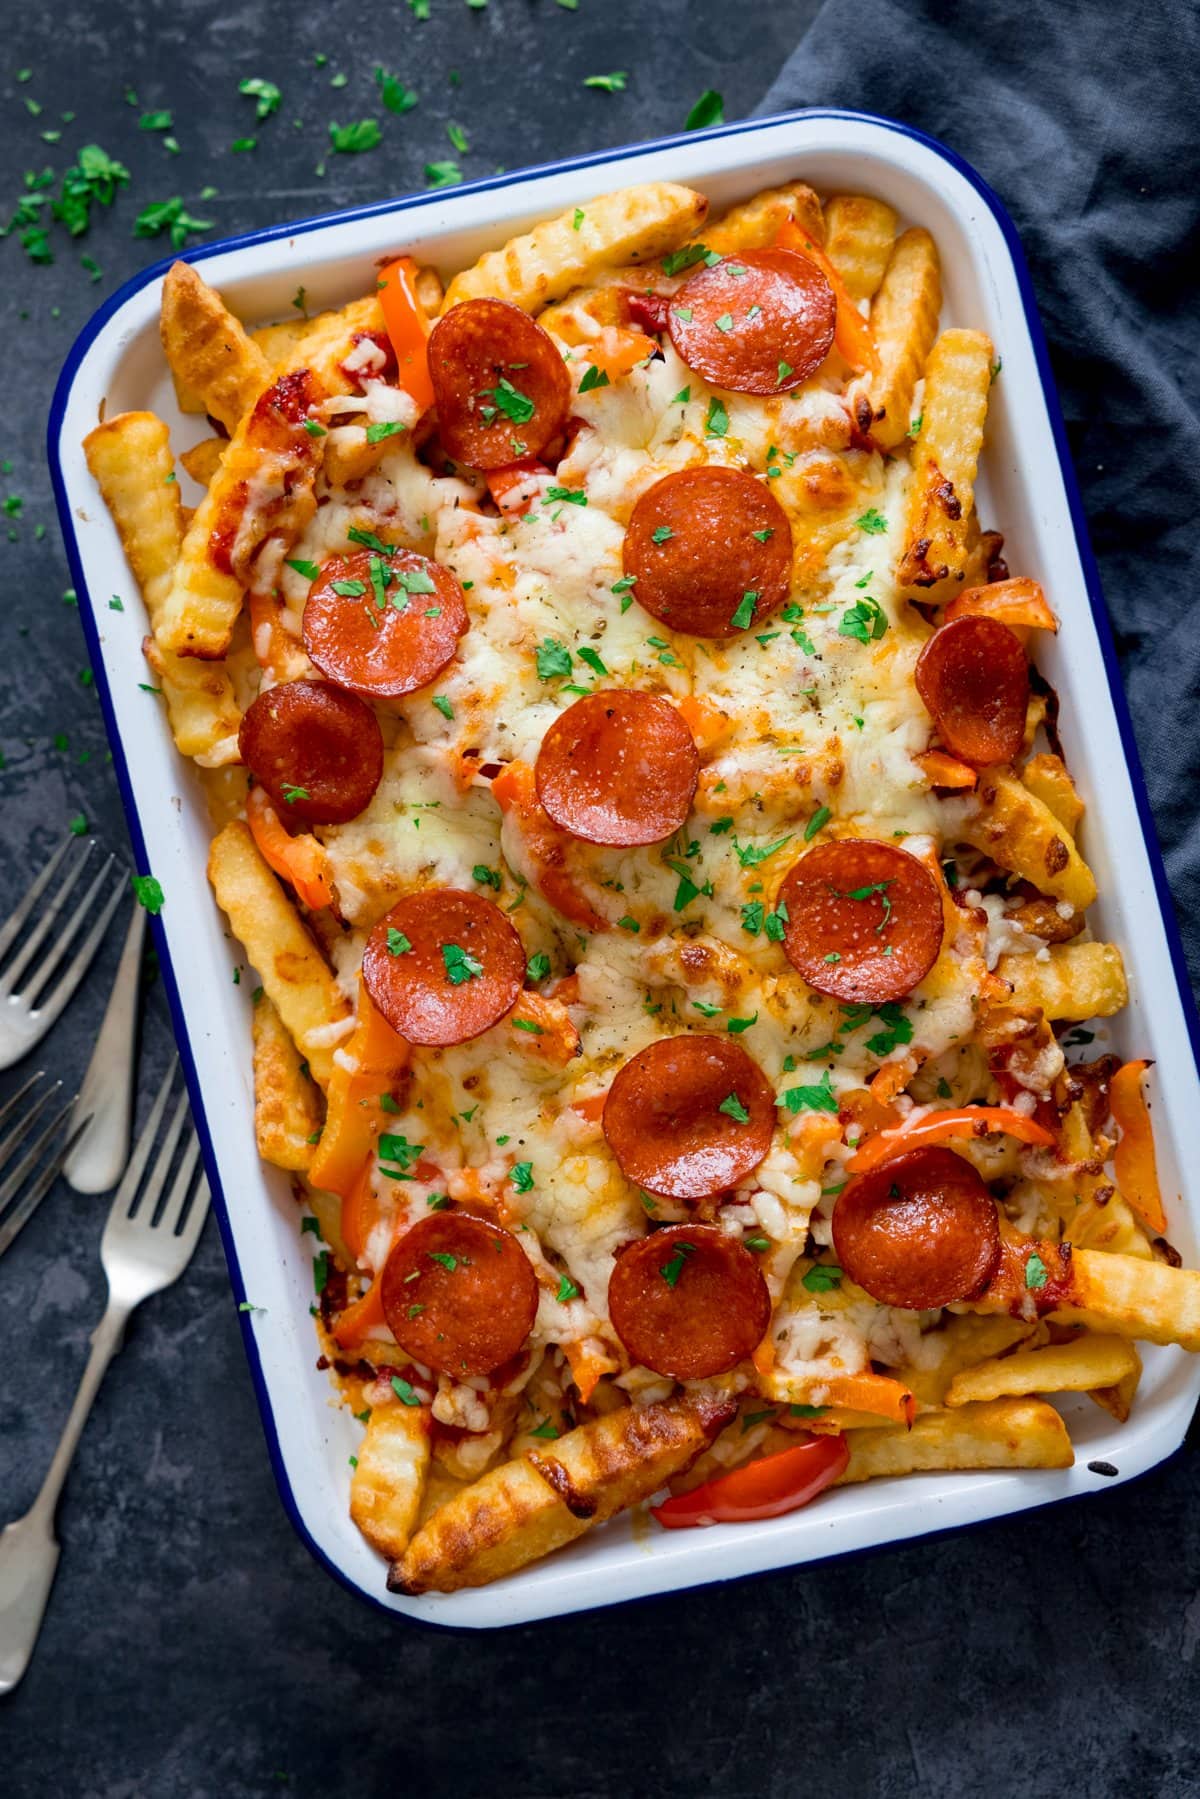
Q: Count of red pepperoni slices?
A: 13